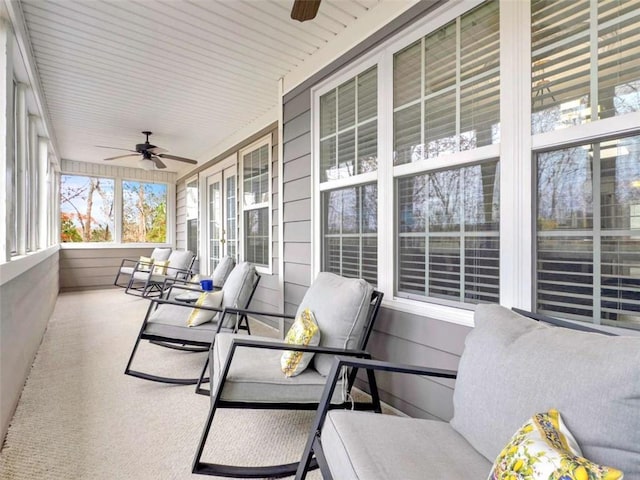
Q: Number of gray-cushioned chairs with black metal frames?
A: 6